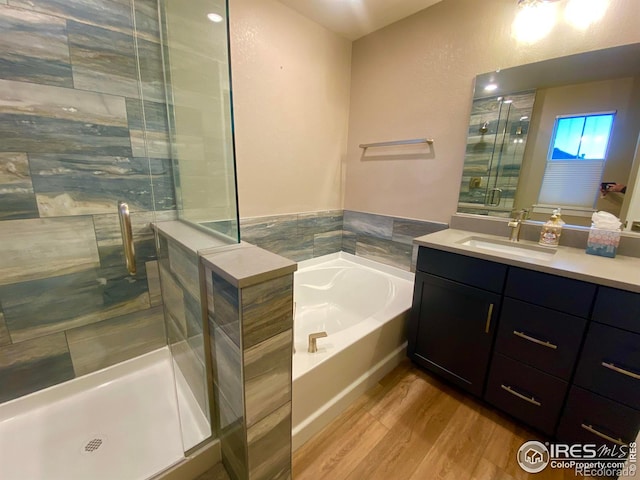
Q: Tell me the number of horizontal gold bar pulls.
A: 4